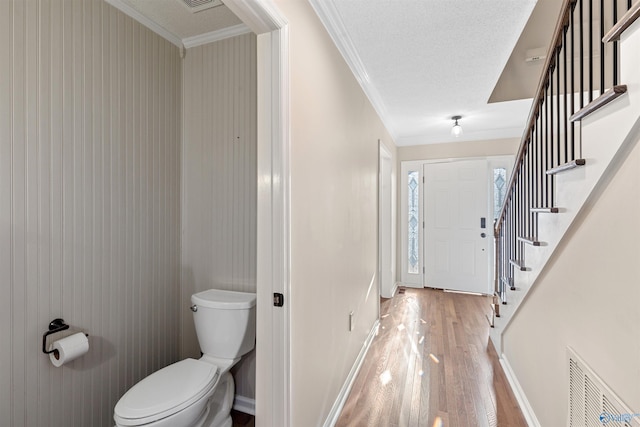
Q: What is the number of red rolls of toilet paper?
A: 0